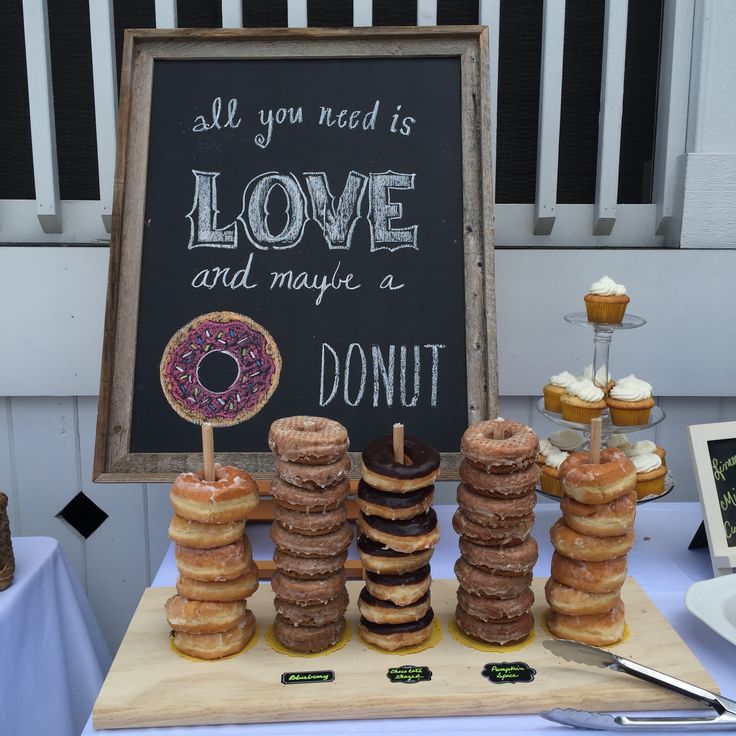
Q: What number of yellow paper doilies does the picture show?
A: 5